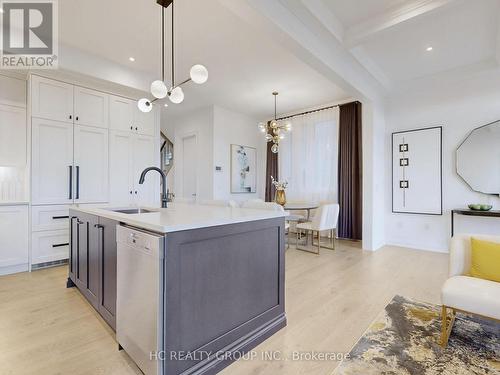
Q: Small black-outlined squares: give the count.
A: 3